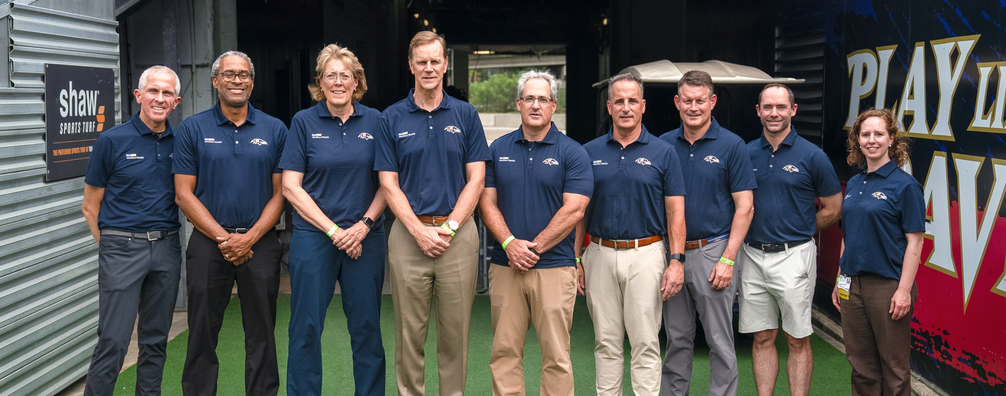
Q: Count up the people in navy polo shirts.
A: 9